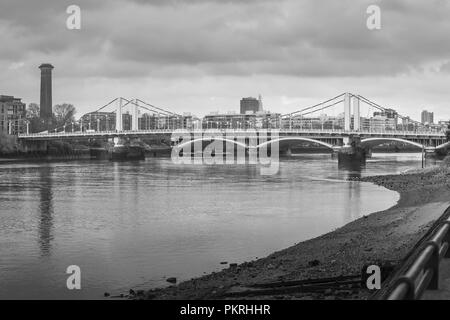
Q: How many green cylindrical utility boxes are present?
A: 0